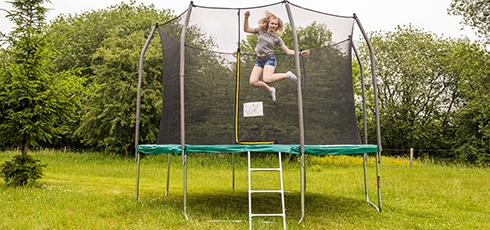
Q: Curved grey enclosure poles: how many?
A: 5